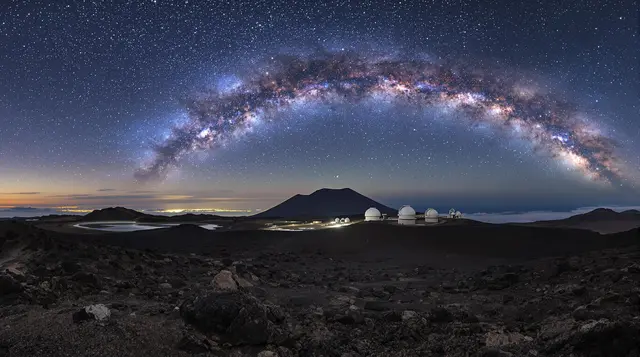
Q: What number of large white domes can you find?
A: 3